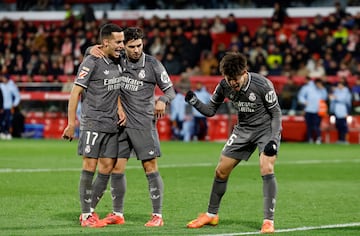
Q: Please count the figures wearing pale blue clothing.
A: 5